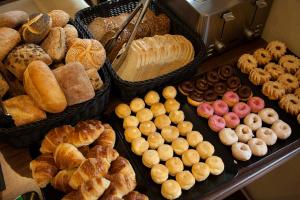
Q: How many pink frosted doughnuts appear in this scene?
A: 7